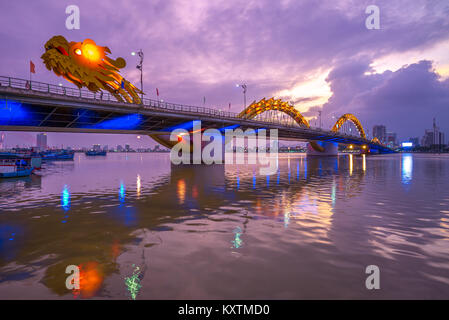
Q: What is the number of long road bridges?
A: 1